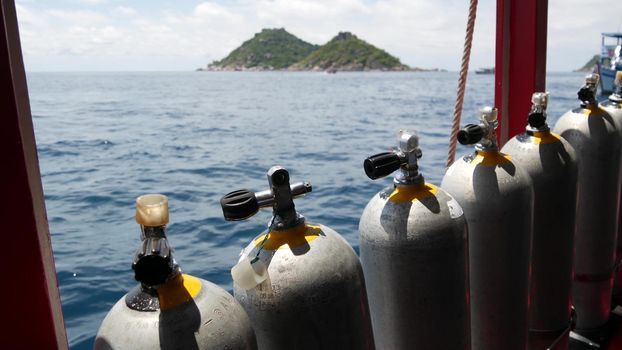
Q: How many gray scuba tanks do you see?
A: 7